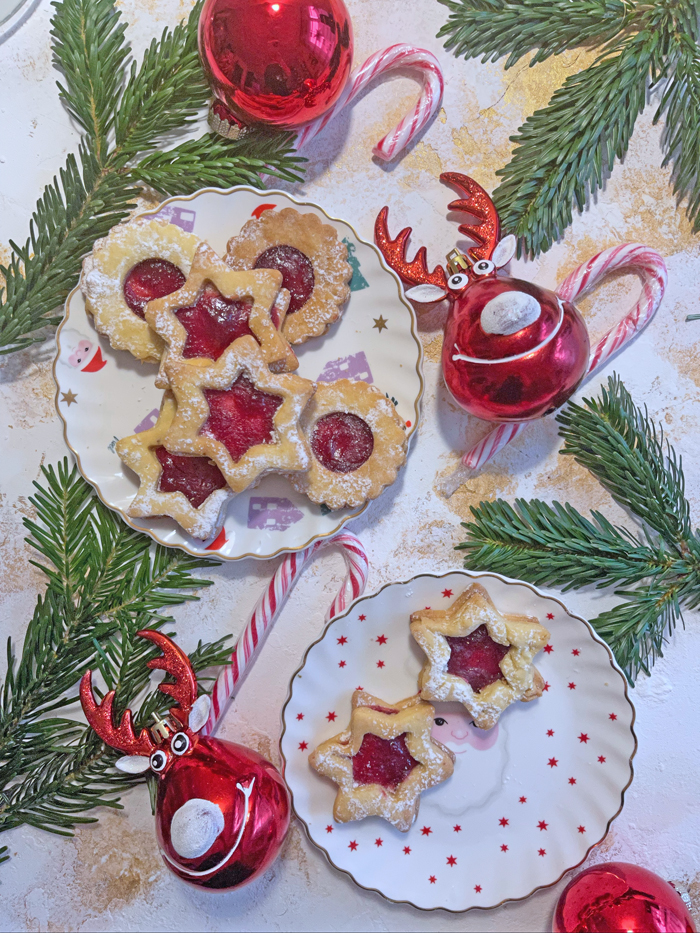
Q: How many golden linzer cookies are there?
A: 8